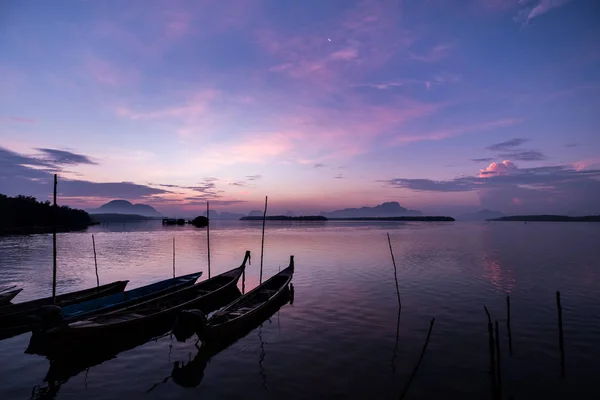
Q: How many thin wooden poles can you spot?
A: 11